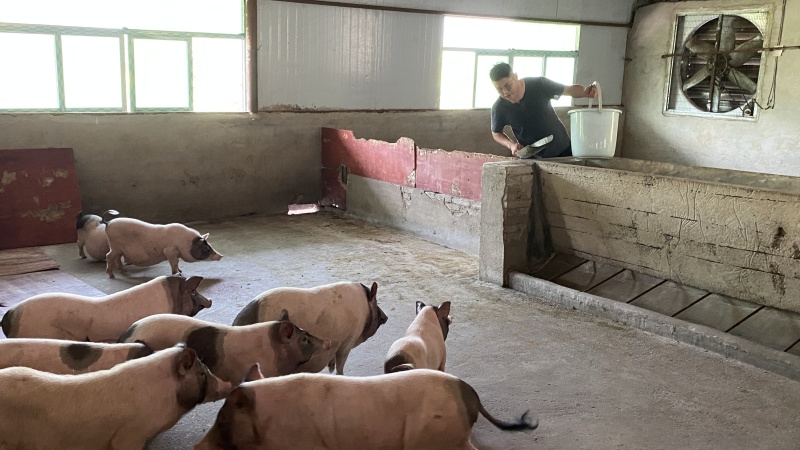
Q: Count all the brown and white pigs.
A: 9